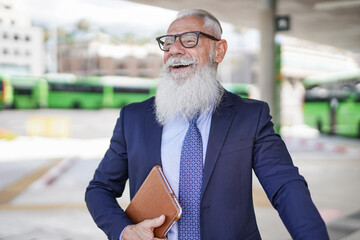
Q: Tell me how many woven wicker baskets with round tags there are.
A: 0